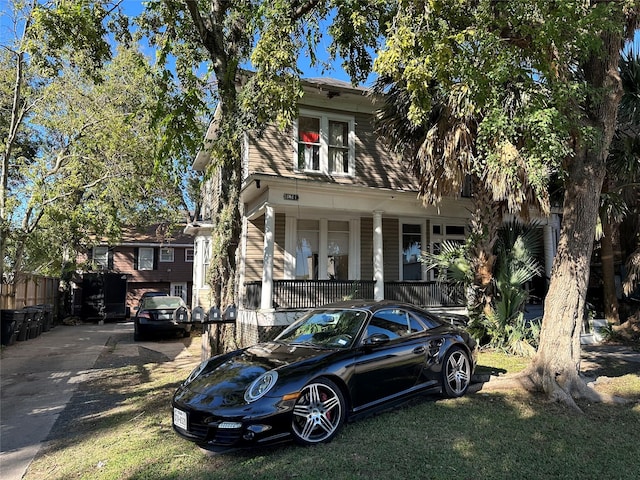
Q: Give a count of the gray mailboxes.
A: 4